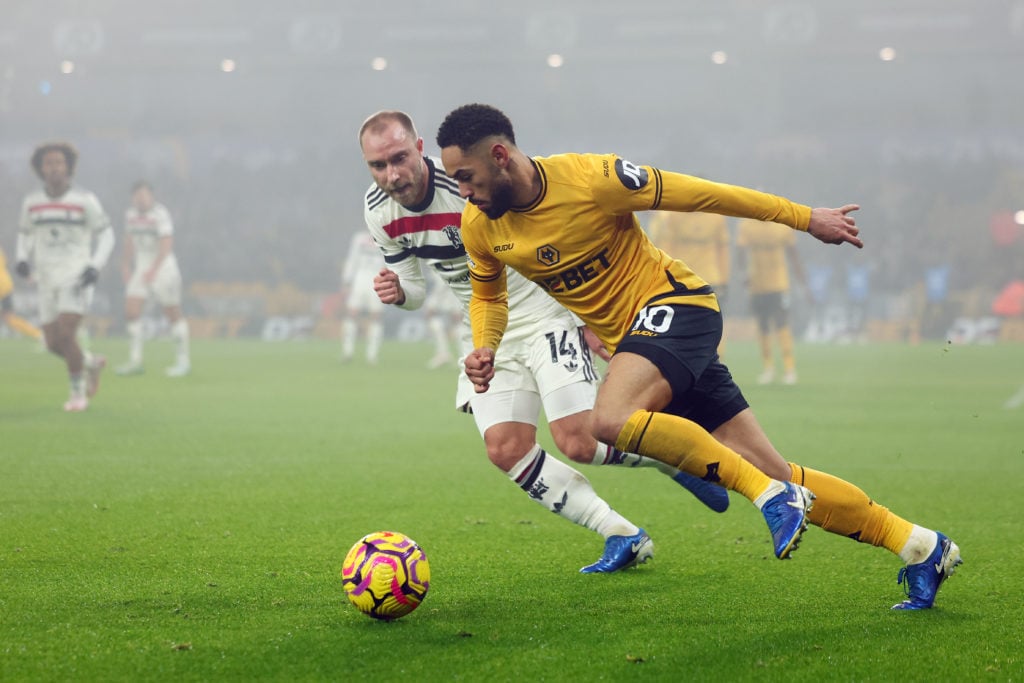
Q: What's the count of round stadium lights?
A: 6